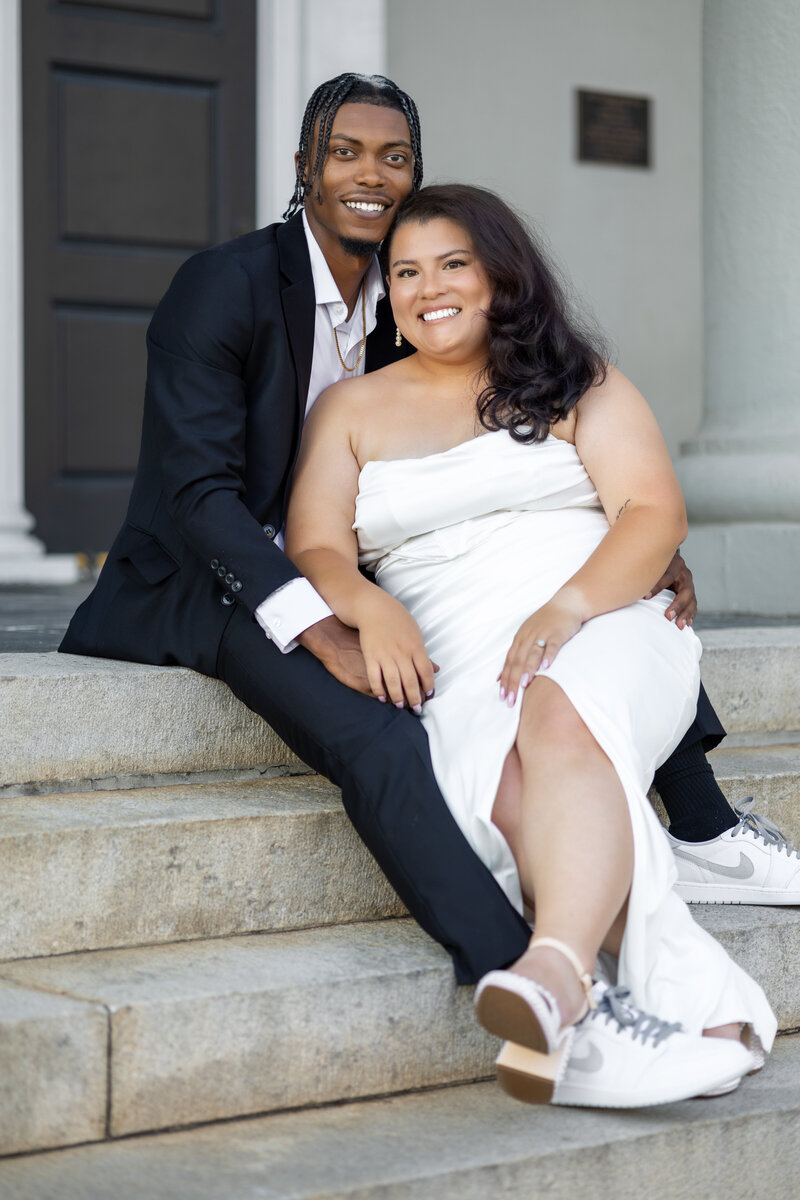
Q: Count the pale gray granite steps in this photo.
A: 4